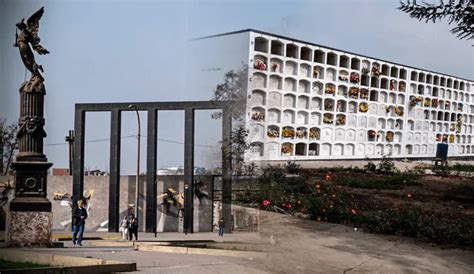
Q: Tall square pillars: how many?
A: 5